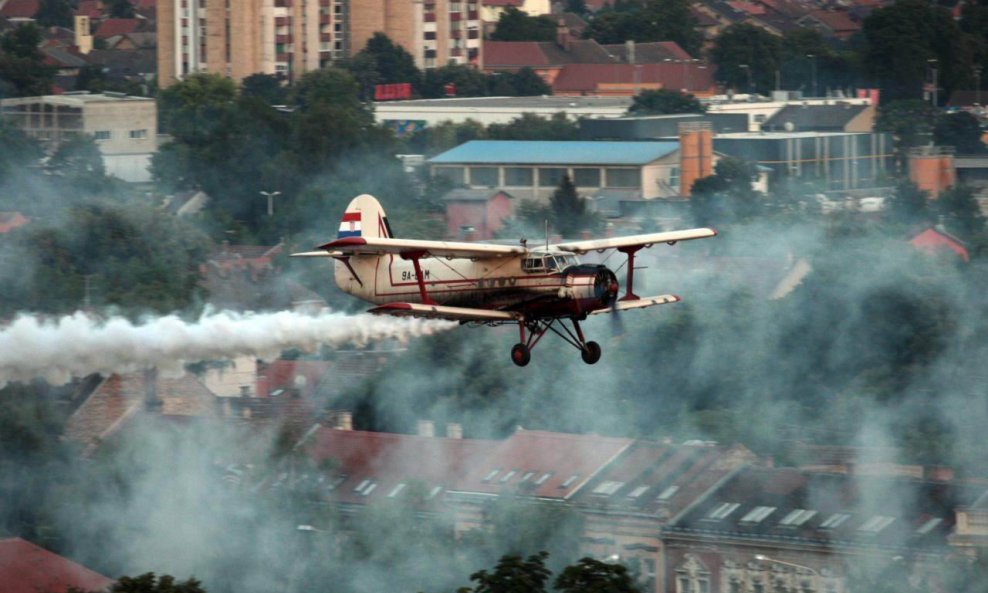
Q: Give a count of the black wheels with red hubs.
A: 2